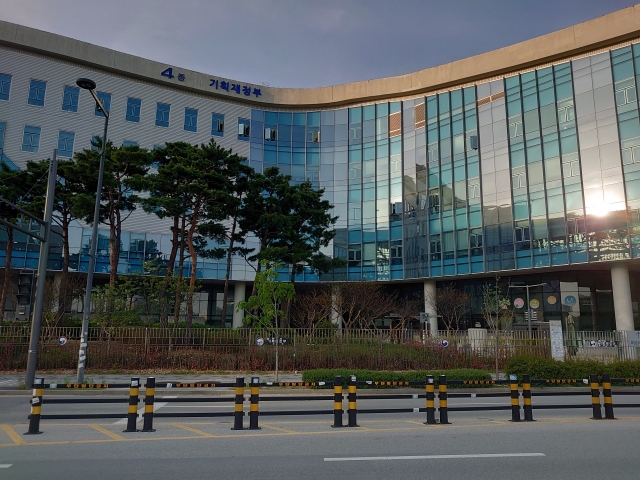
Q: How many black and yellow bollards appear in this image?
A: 13